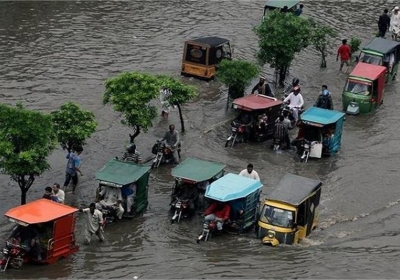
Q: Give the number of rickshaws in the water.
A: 11